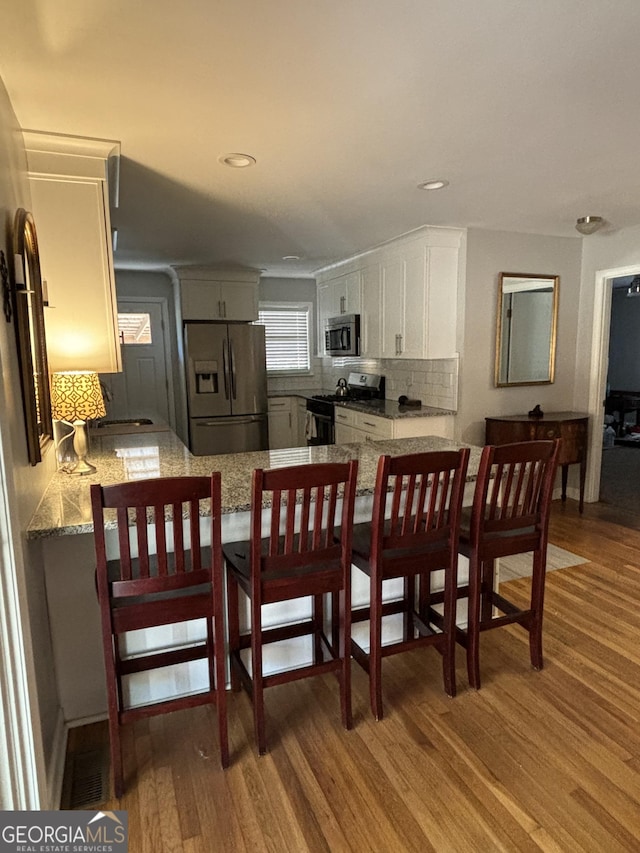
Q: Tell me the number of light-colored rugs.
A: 1